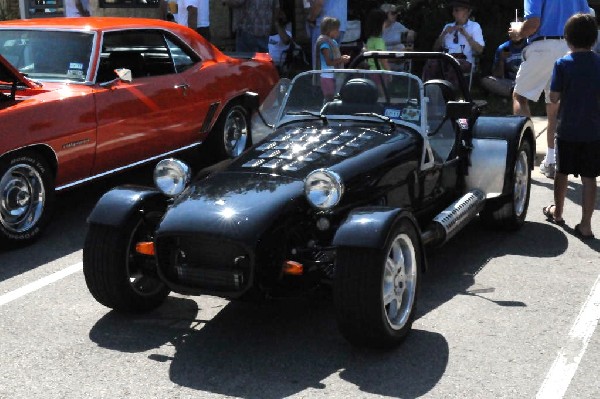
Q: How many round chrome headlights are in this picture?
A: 2